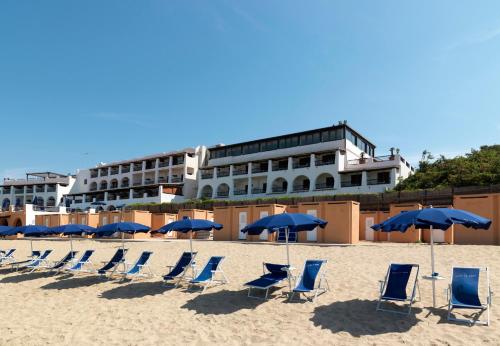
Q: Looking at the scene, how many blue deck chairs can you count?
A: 14